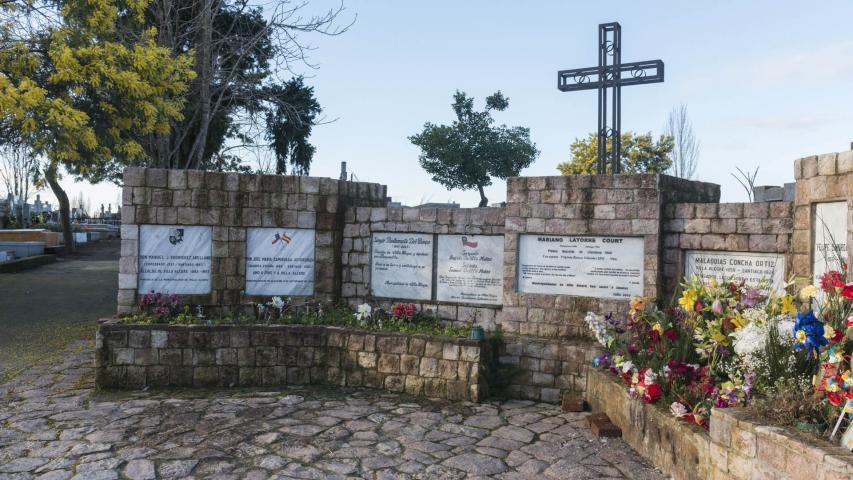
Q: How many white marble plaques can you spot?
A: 7